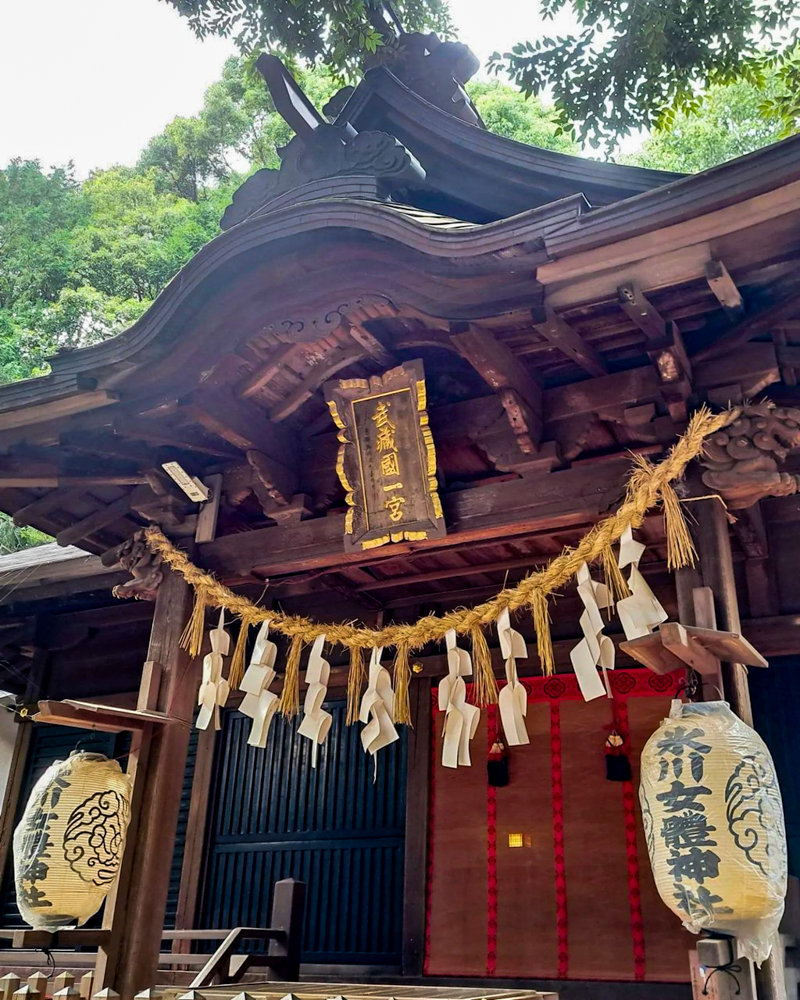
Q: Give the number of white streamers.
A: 8